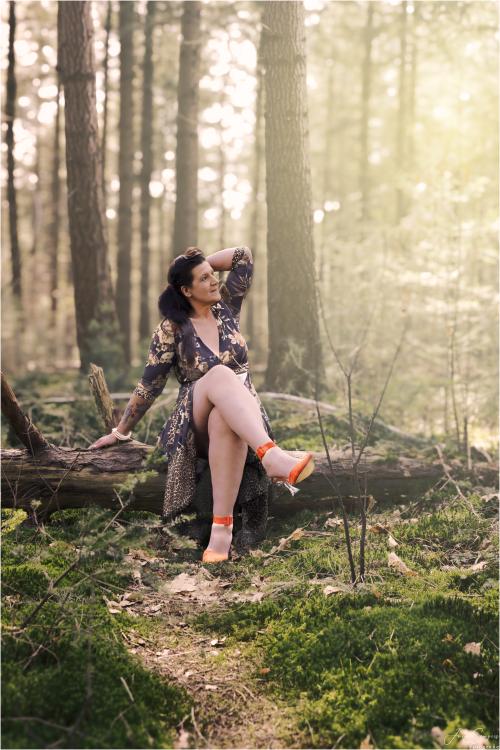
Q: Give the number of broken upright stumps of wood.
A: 2